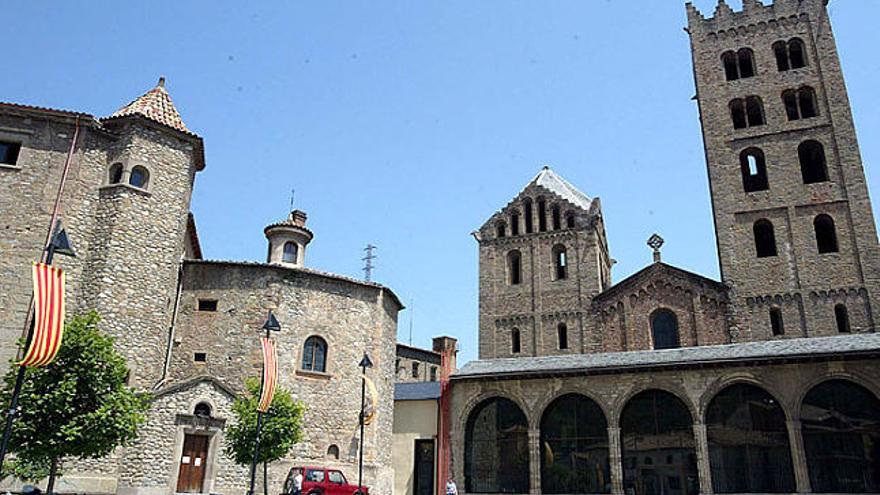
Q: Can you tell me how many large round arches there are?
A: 5